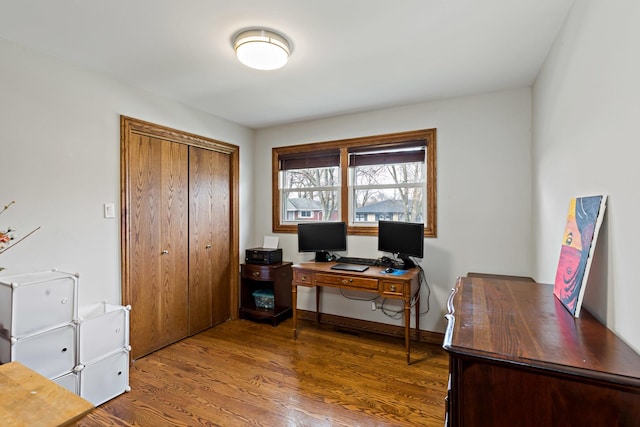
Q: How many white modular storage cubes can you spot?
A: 5